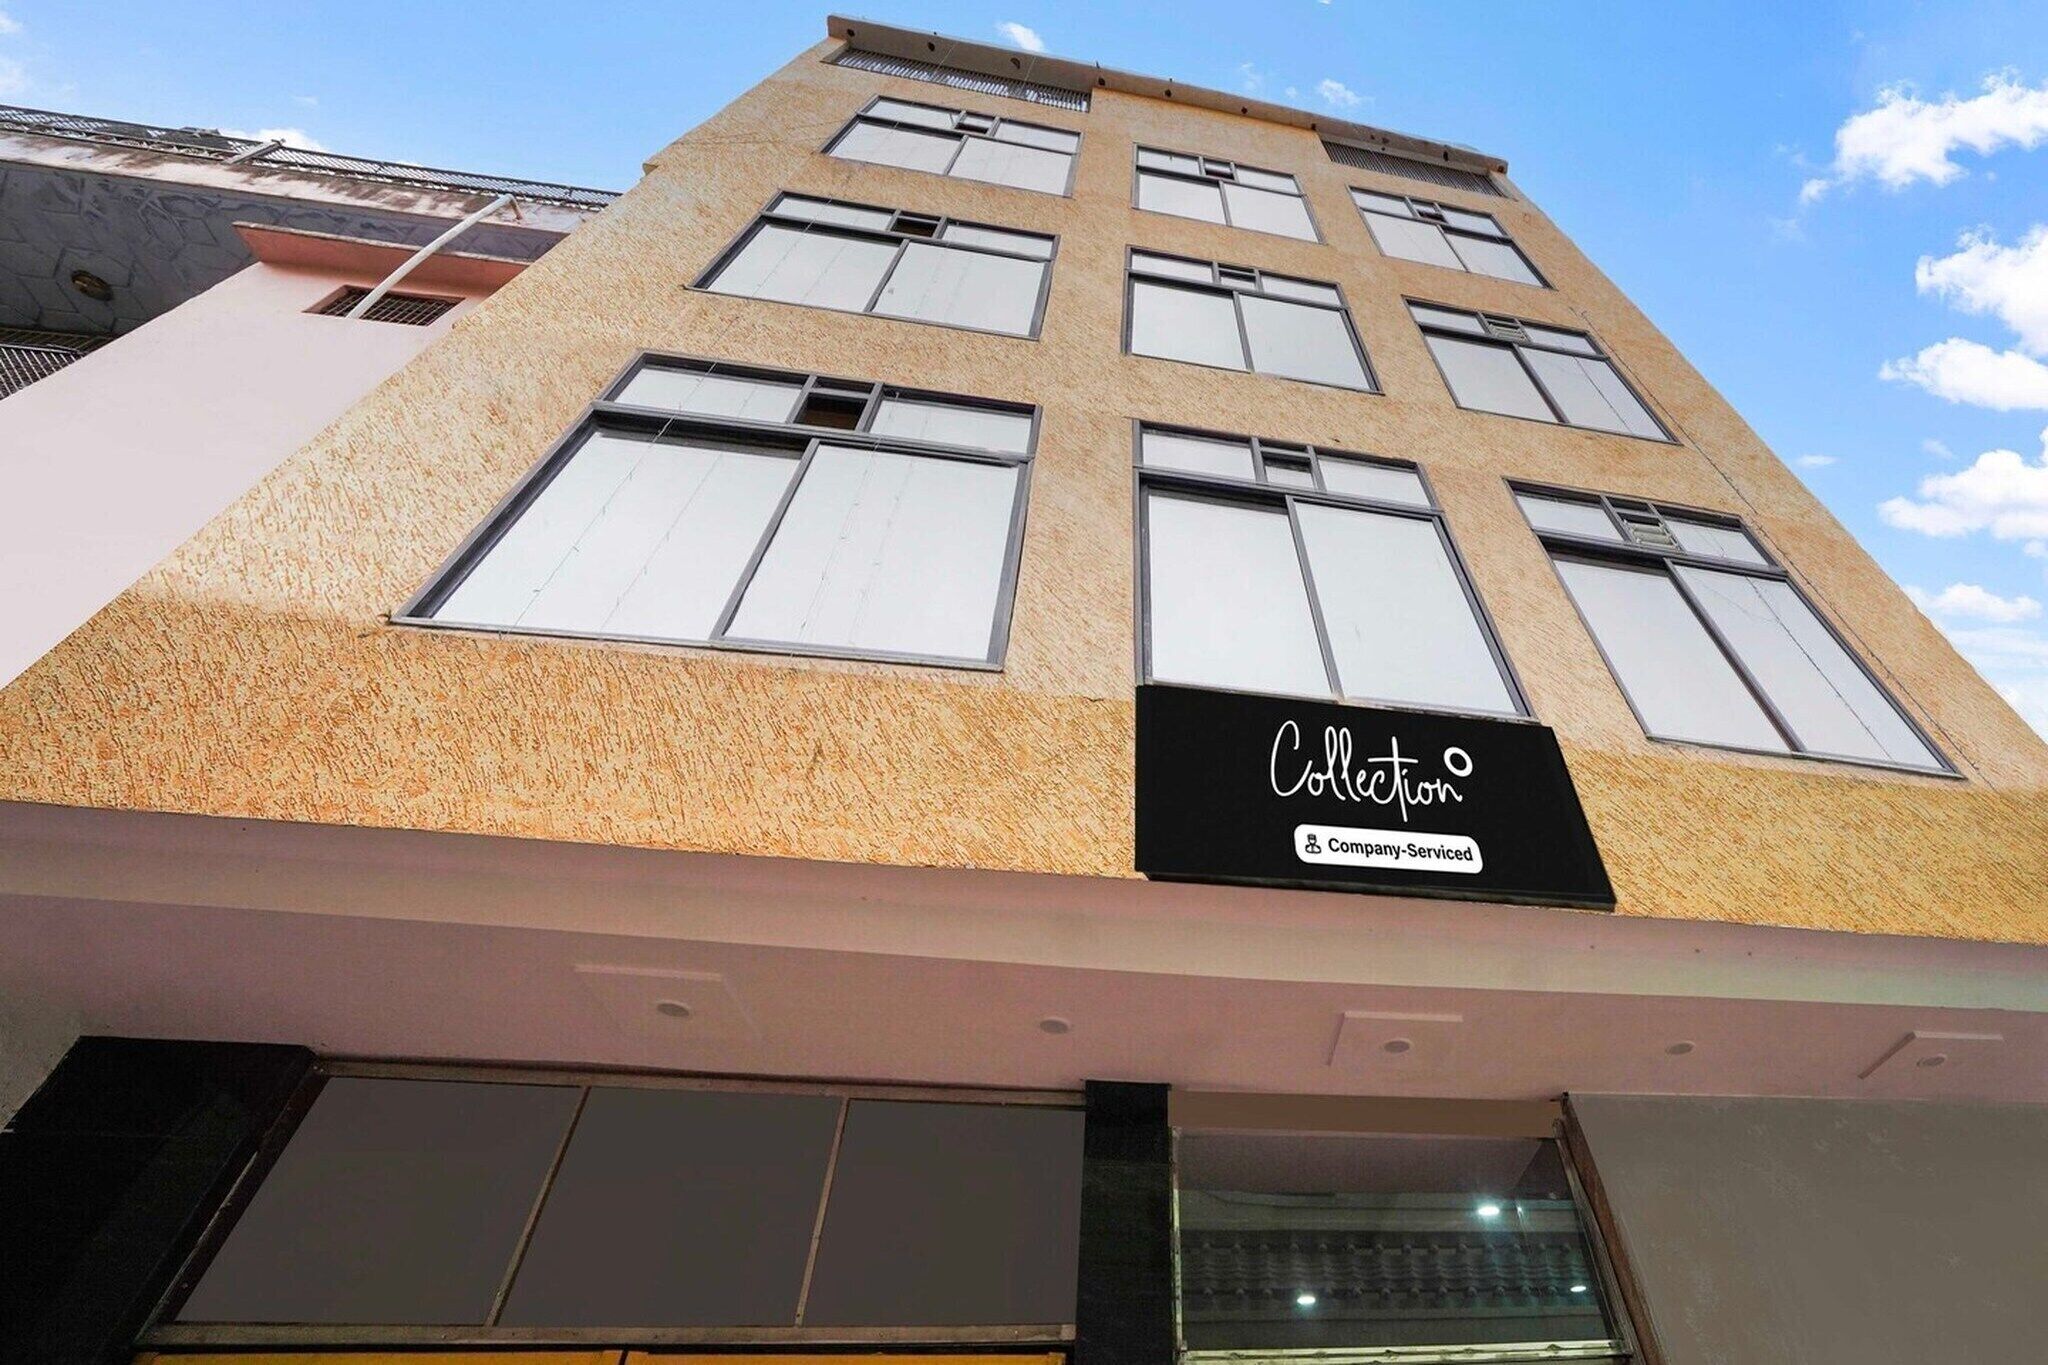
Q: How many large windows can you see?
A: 9